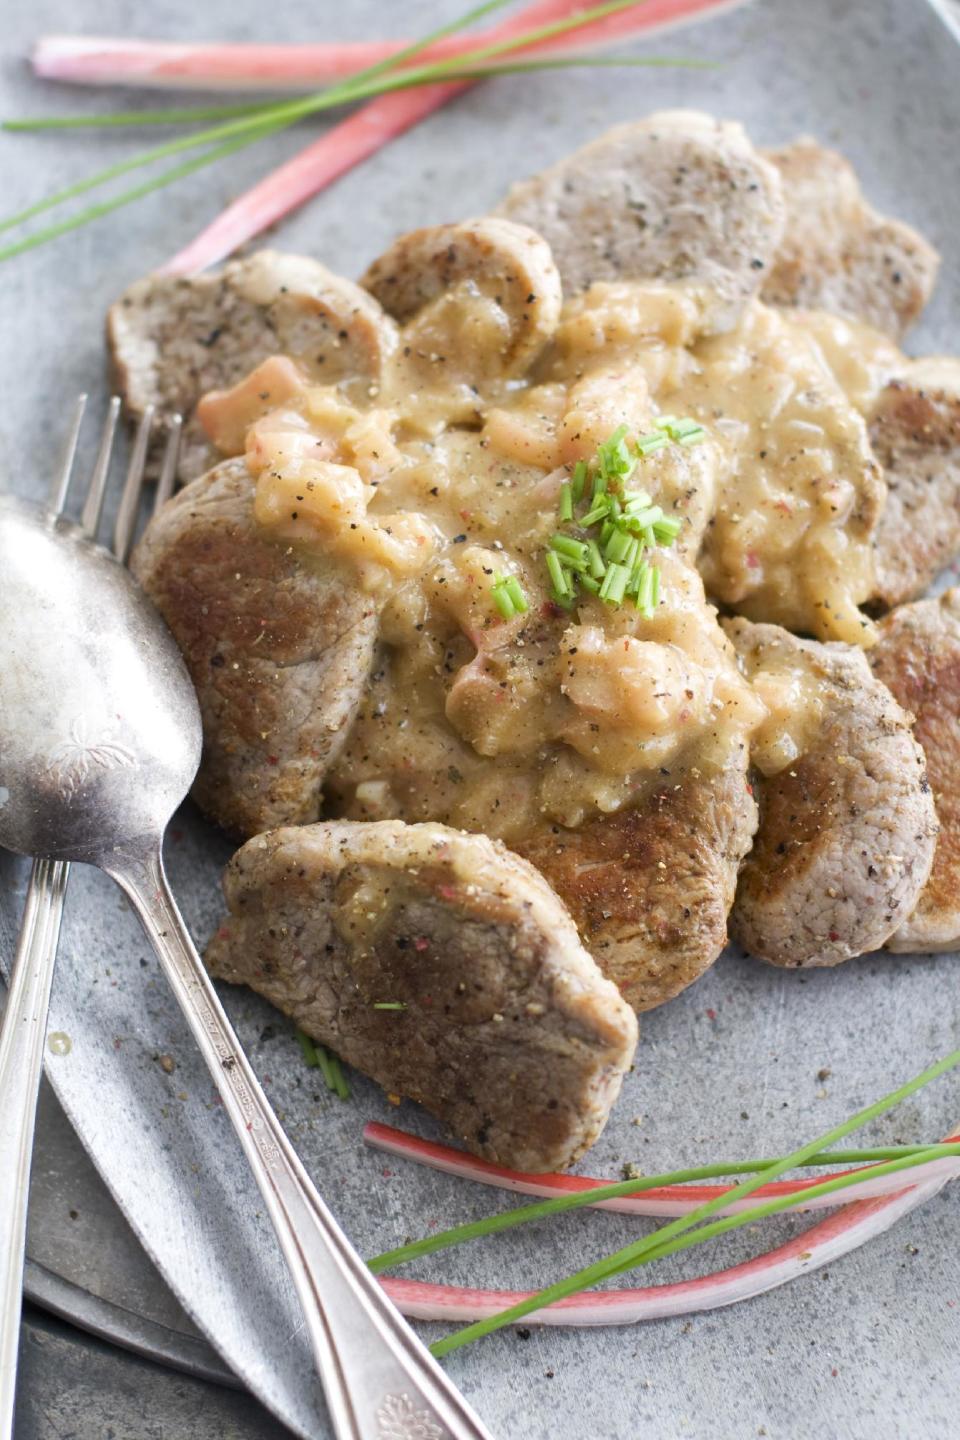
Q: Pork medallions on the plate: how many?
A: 11